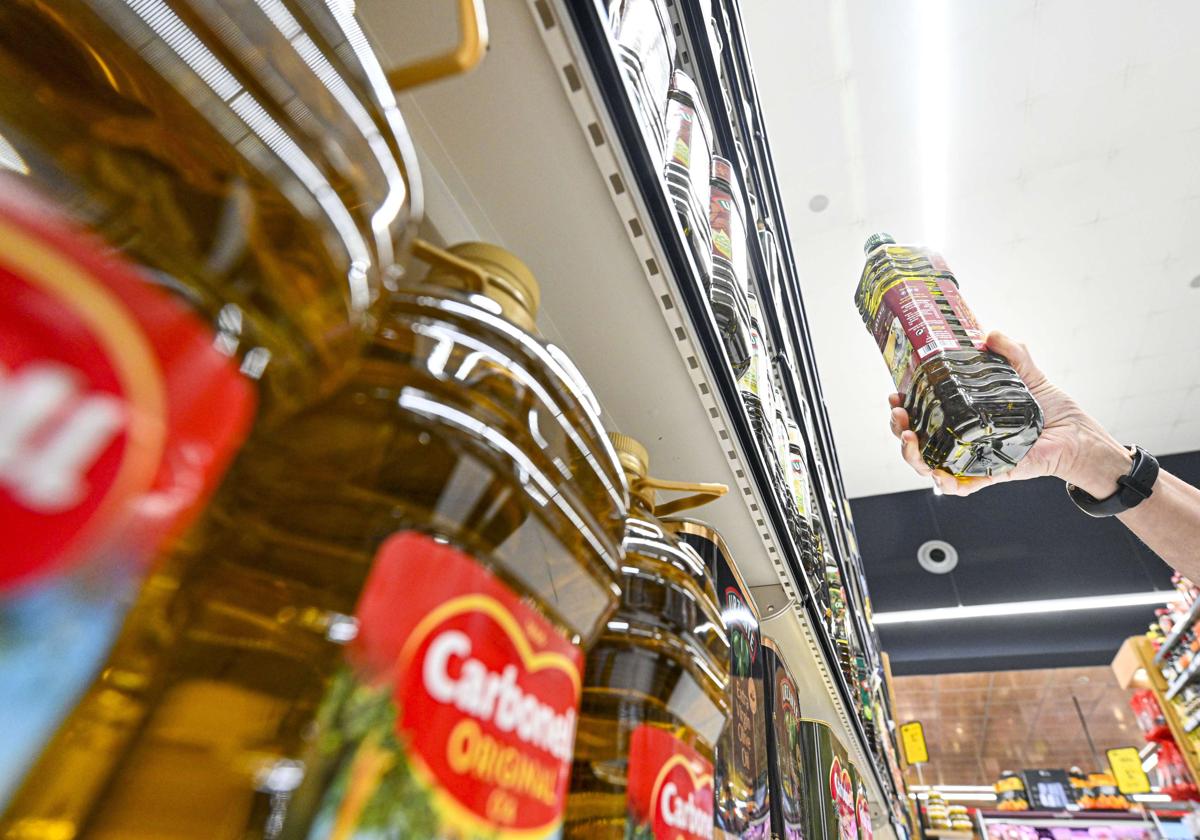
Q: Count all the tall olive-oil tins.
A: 4